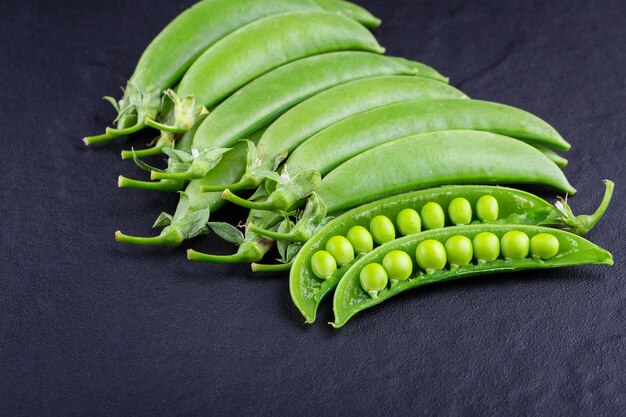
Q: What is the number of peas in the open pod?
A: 15